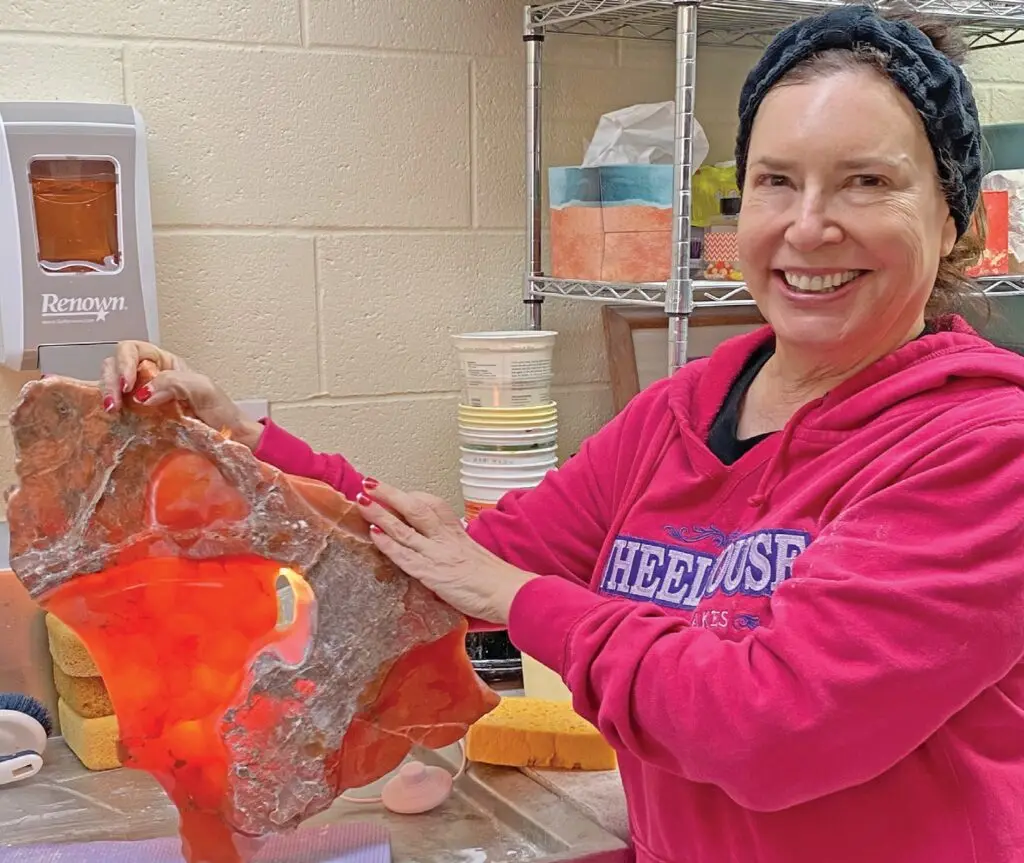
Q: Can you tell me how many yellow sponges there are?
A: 4